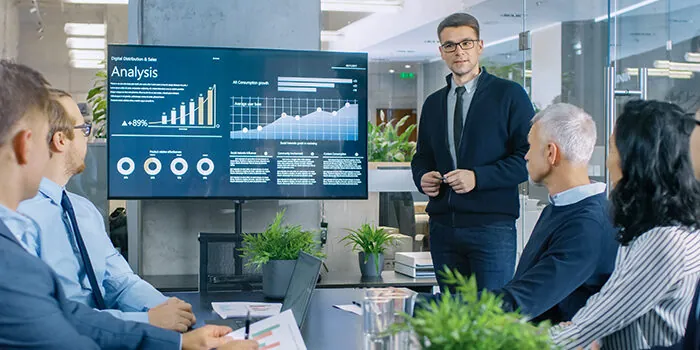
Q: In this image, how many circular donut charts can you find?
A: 4